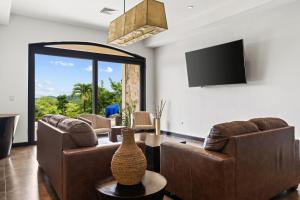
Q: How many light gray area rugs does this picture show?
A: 0